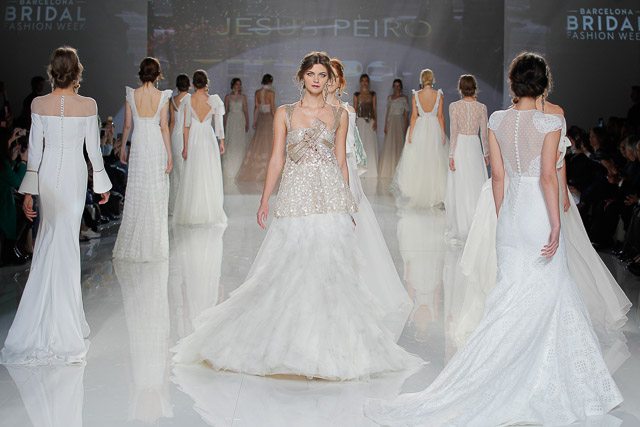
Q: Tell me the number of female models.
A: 14